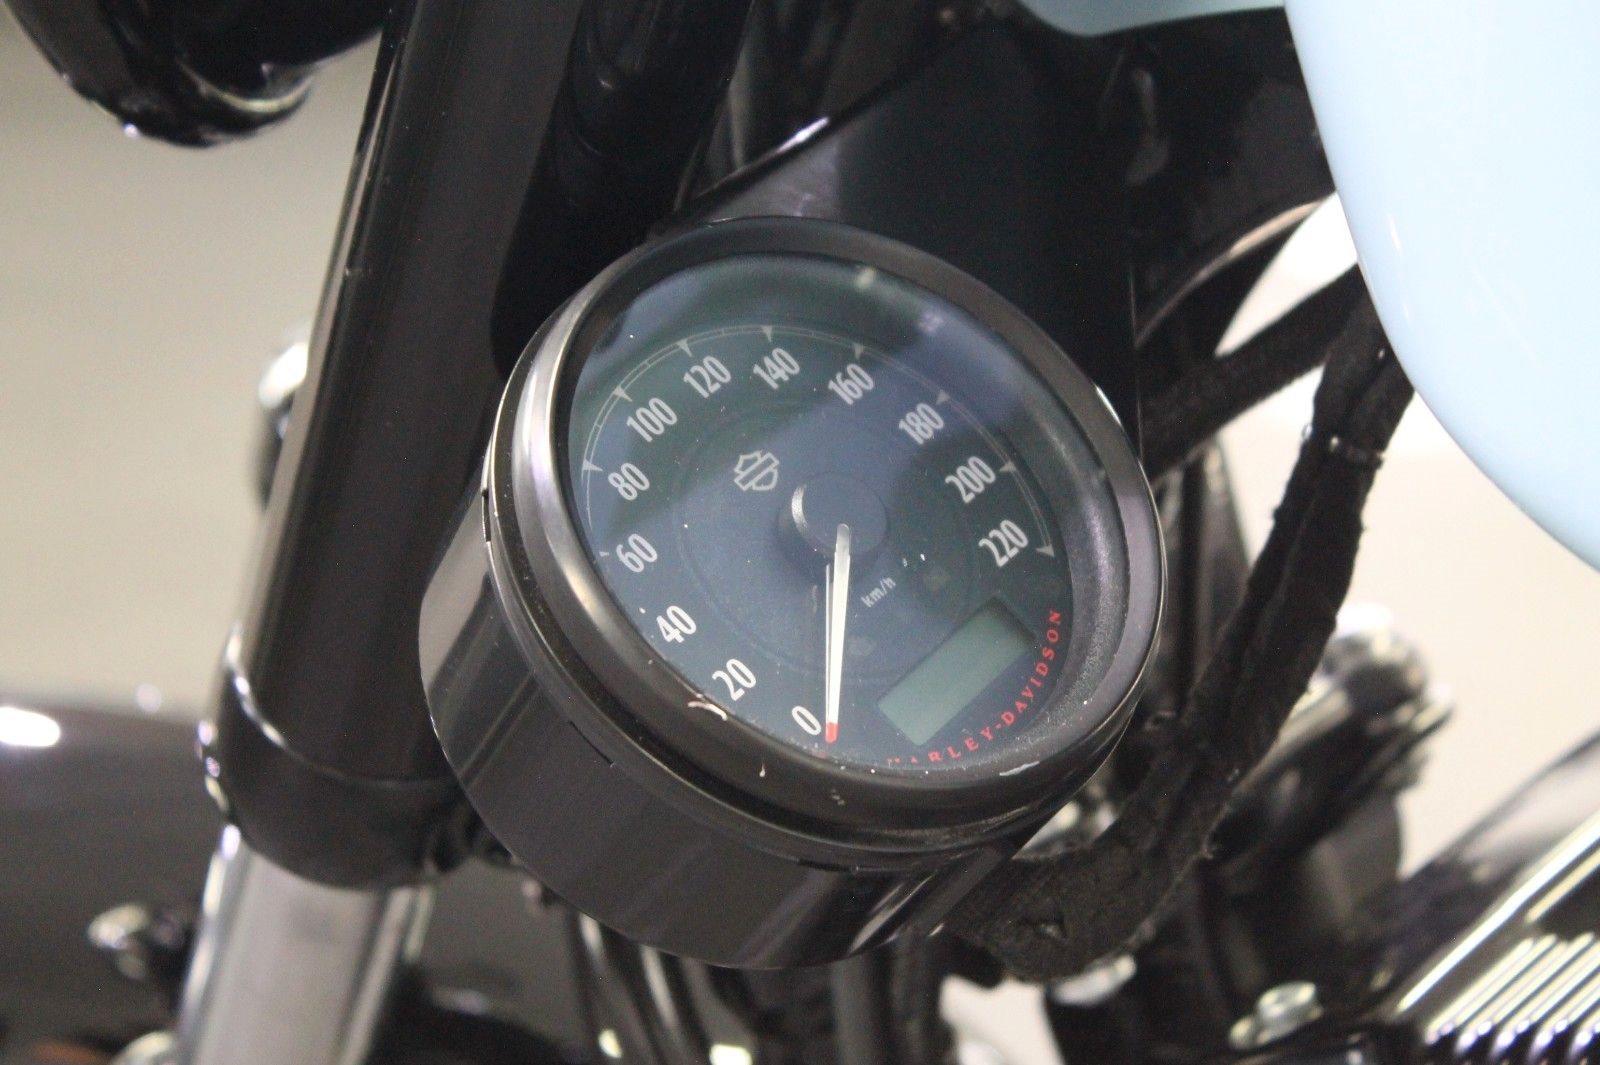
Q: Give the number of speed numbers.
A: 12